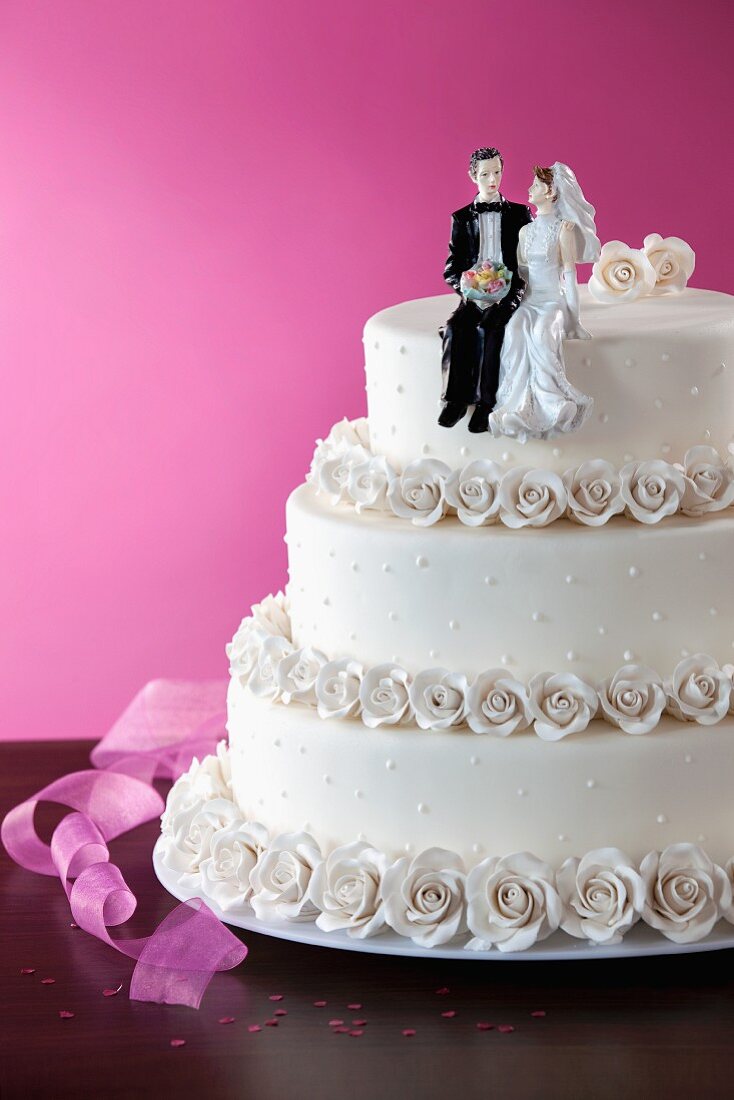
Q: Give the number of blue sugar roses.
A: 0